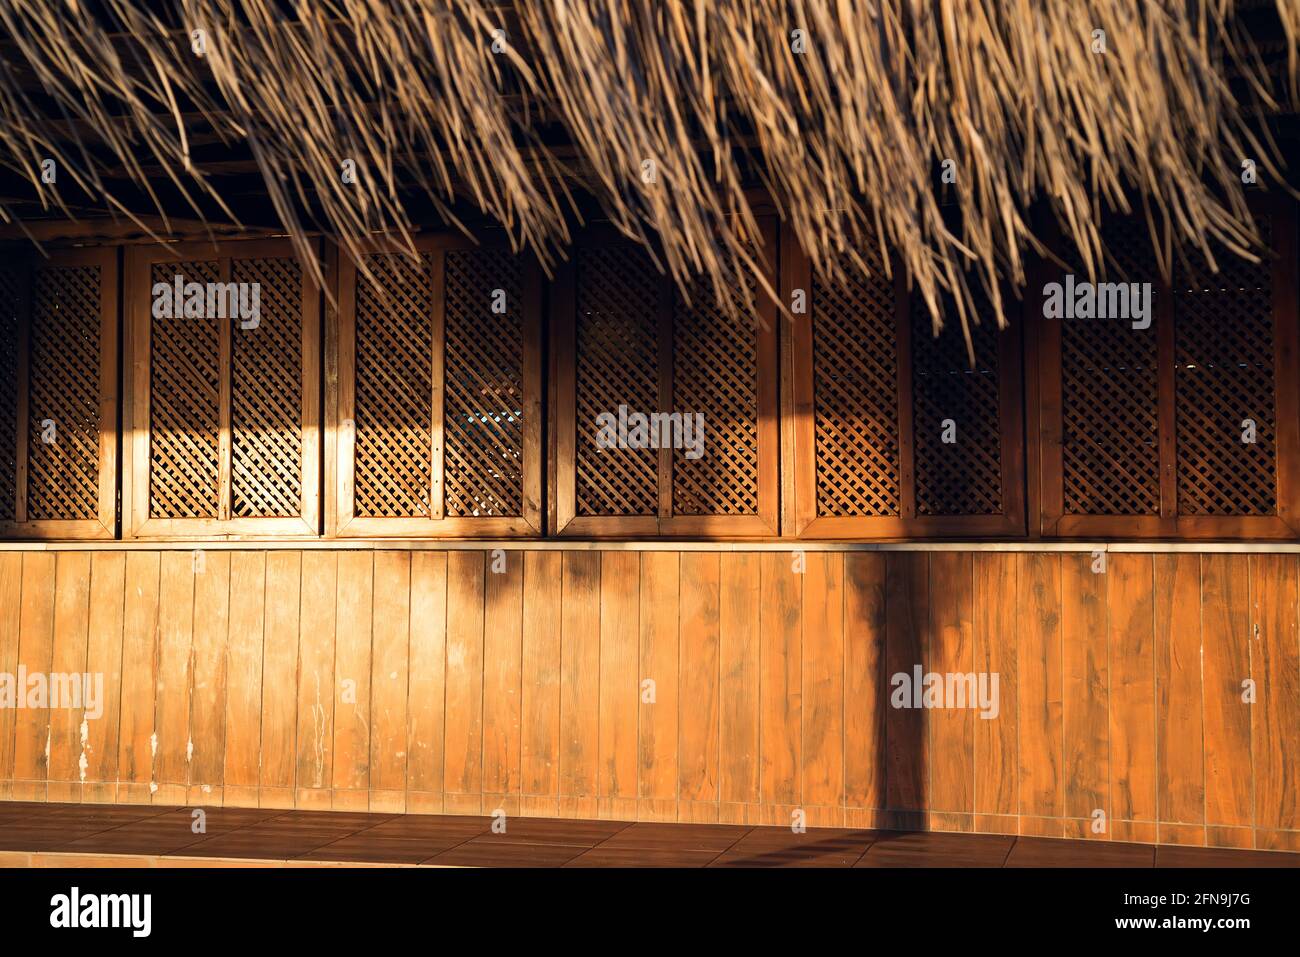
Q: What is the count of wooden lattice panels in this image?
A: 12